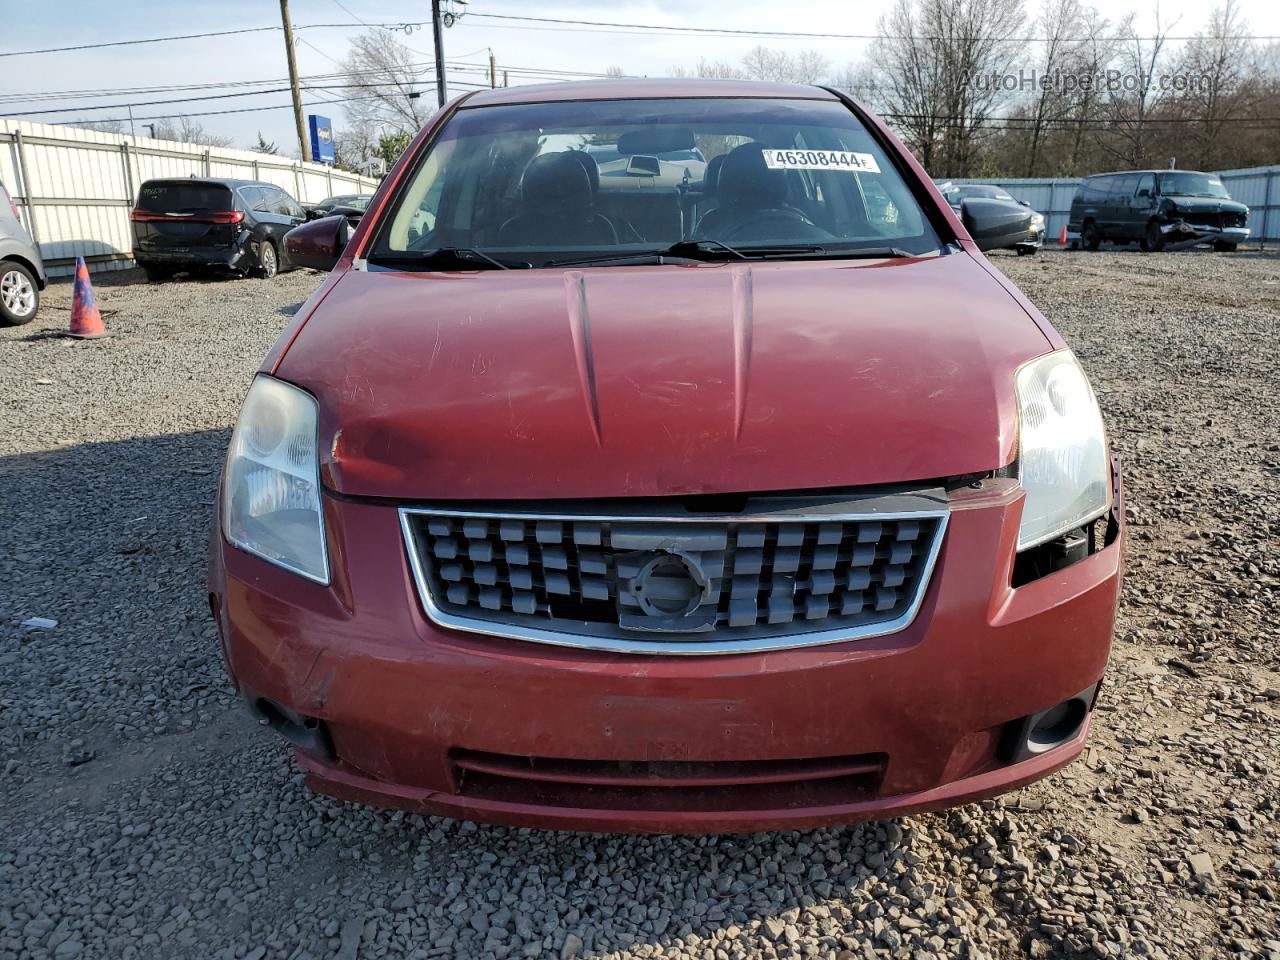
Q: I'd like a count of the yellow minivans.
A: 0